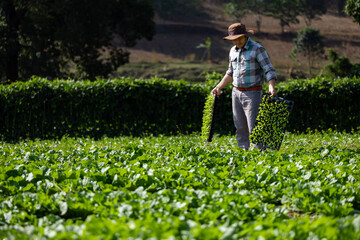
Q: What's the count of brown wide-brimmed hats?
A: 1